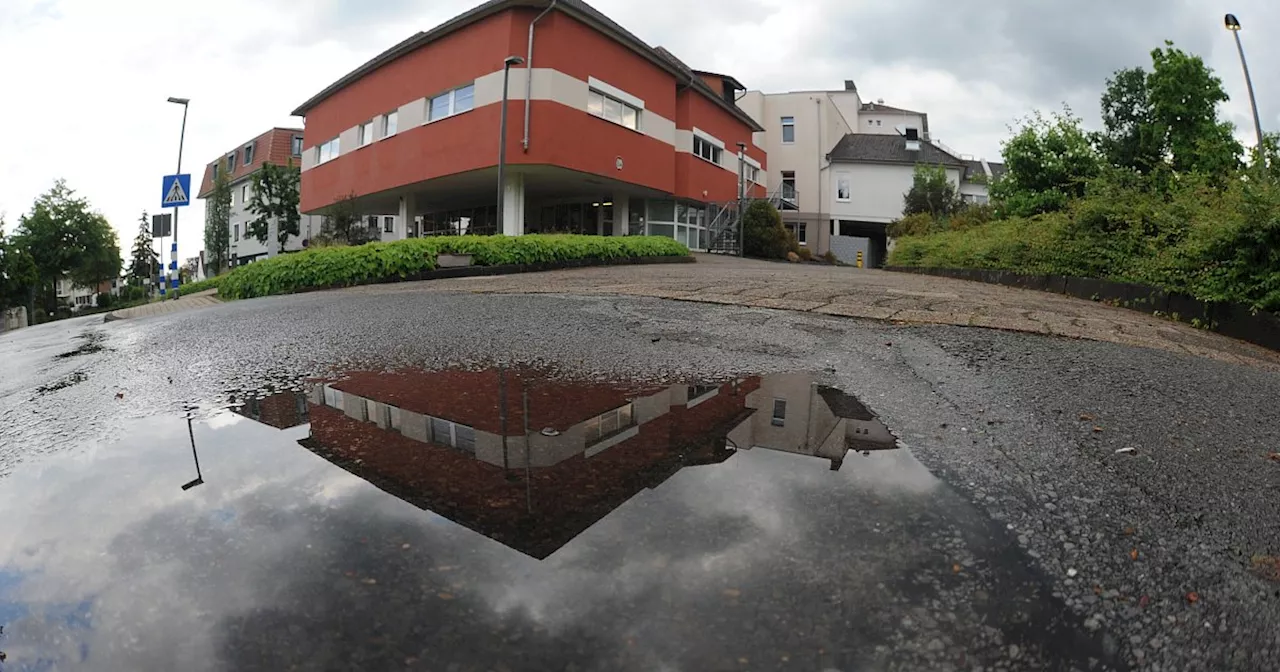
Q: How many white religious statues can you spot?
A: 0